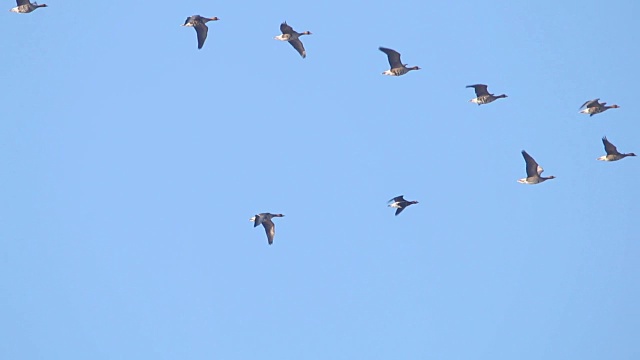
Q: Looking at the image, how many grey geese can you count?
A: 10